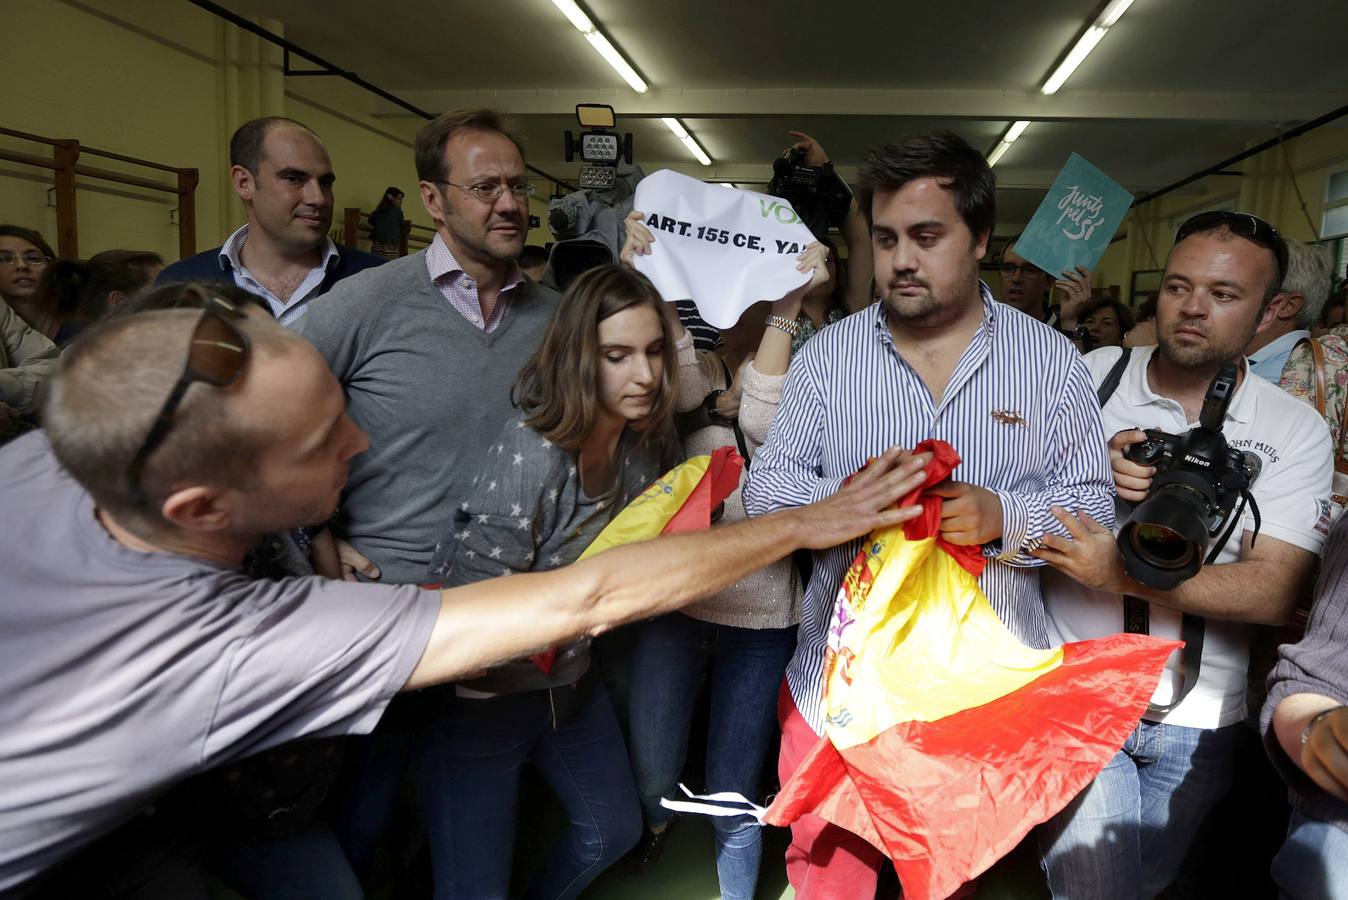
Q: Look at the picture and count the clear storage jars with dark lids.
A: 0